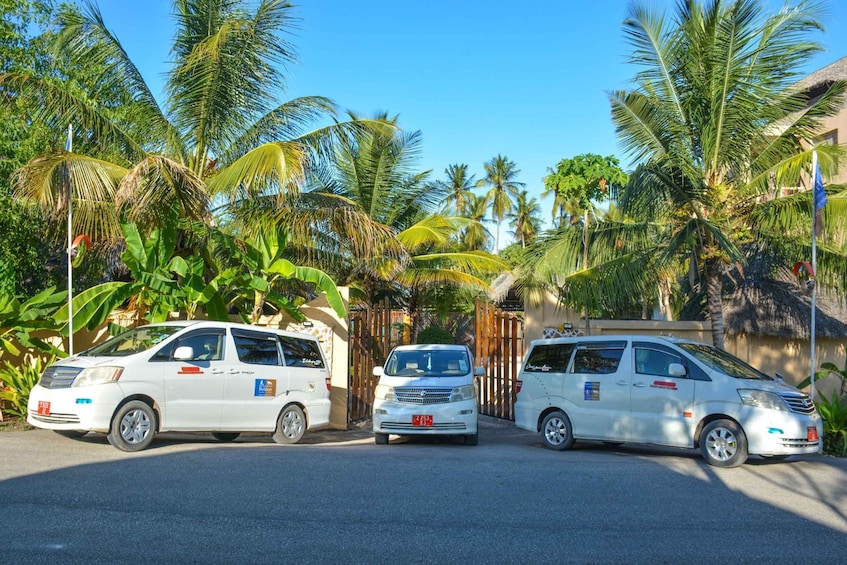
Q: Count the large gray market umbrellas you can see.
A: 0